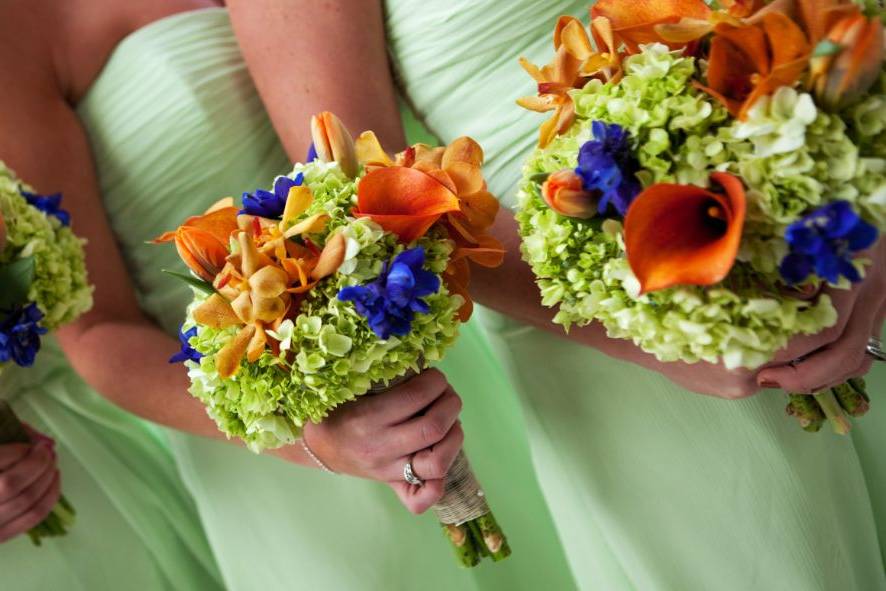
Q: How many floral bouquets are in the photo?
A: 3